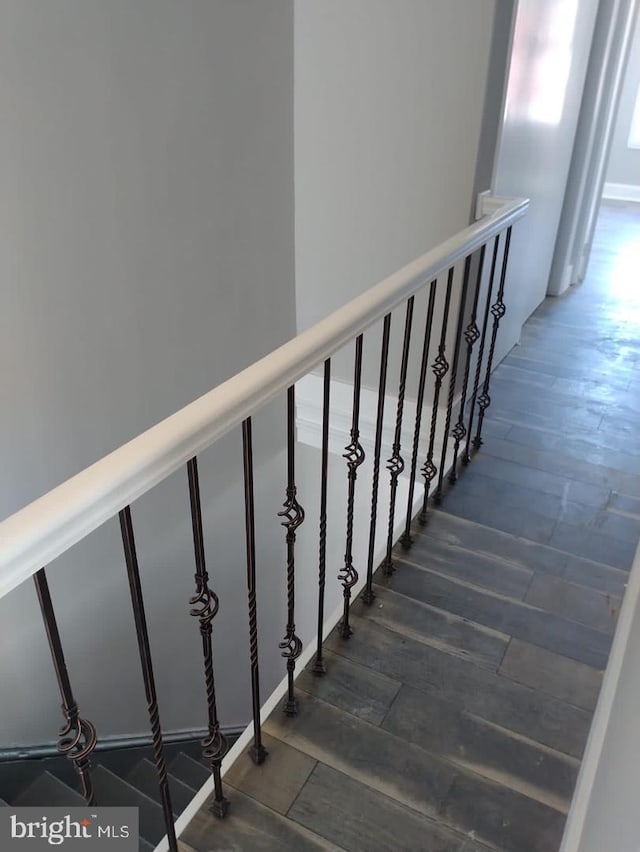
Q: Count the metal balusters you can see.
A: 15